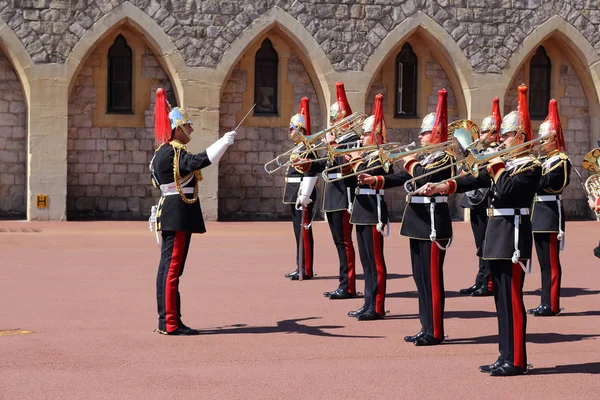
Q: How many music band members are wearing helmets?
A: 8